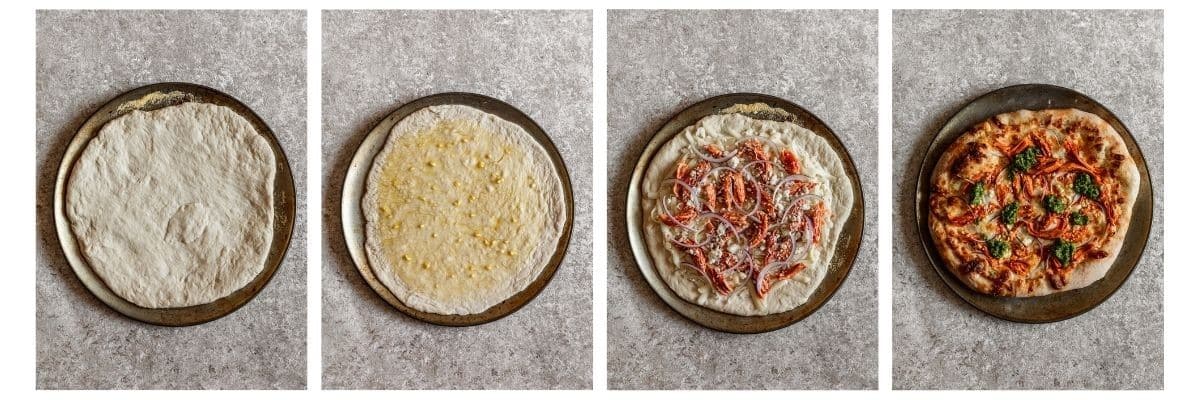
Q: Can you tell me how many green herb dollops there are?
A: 8